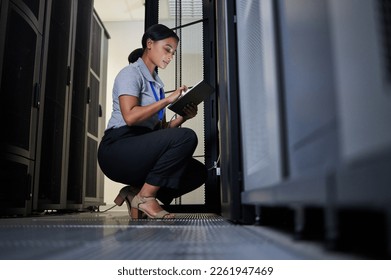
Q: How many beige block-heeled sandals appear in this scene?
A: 2